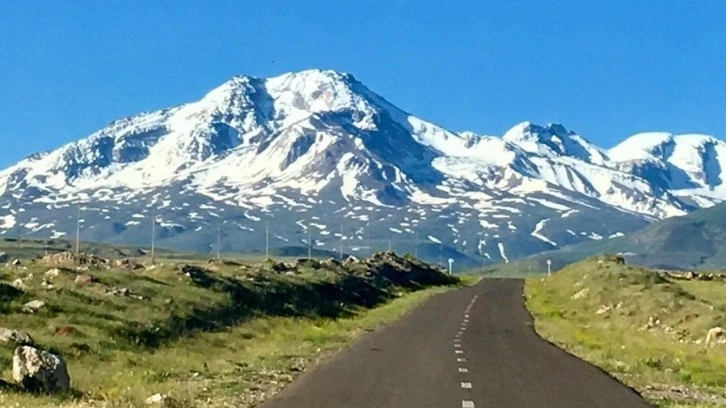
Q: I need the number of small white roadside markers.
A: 2